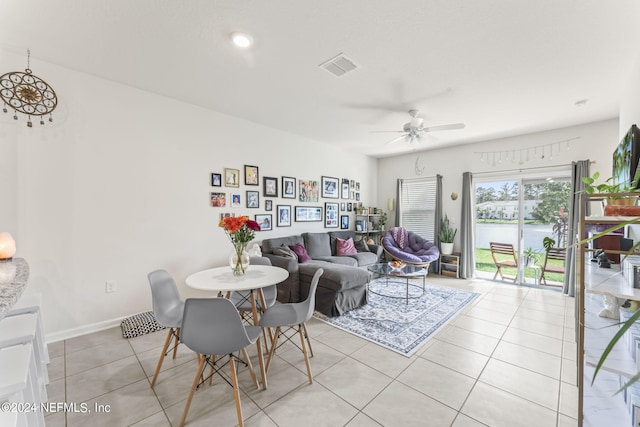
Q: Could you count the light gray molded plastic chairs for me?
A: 4